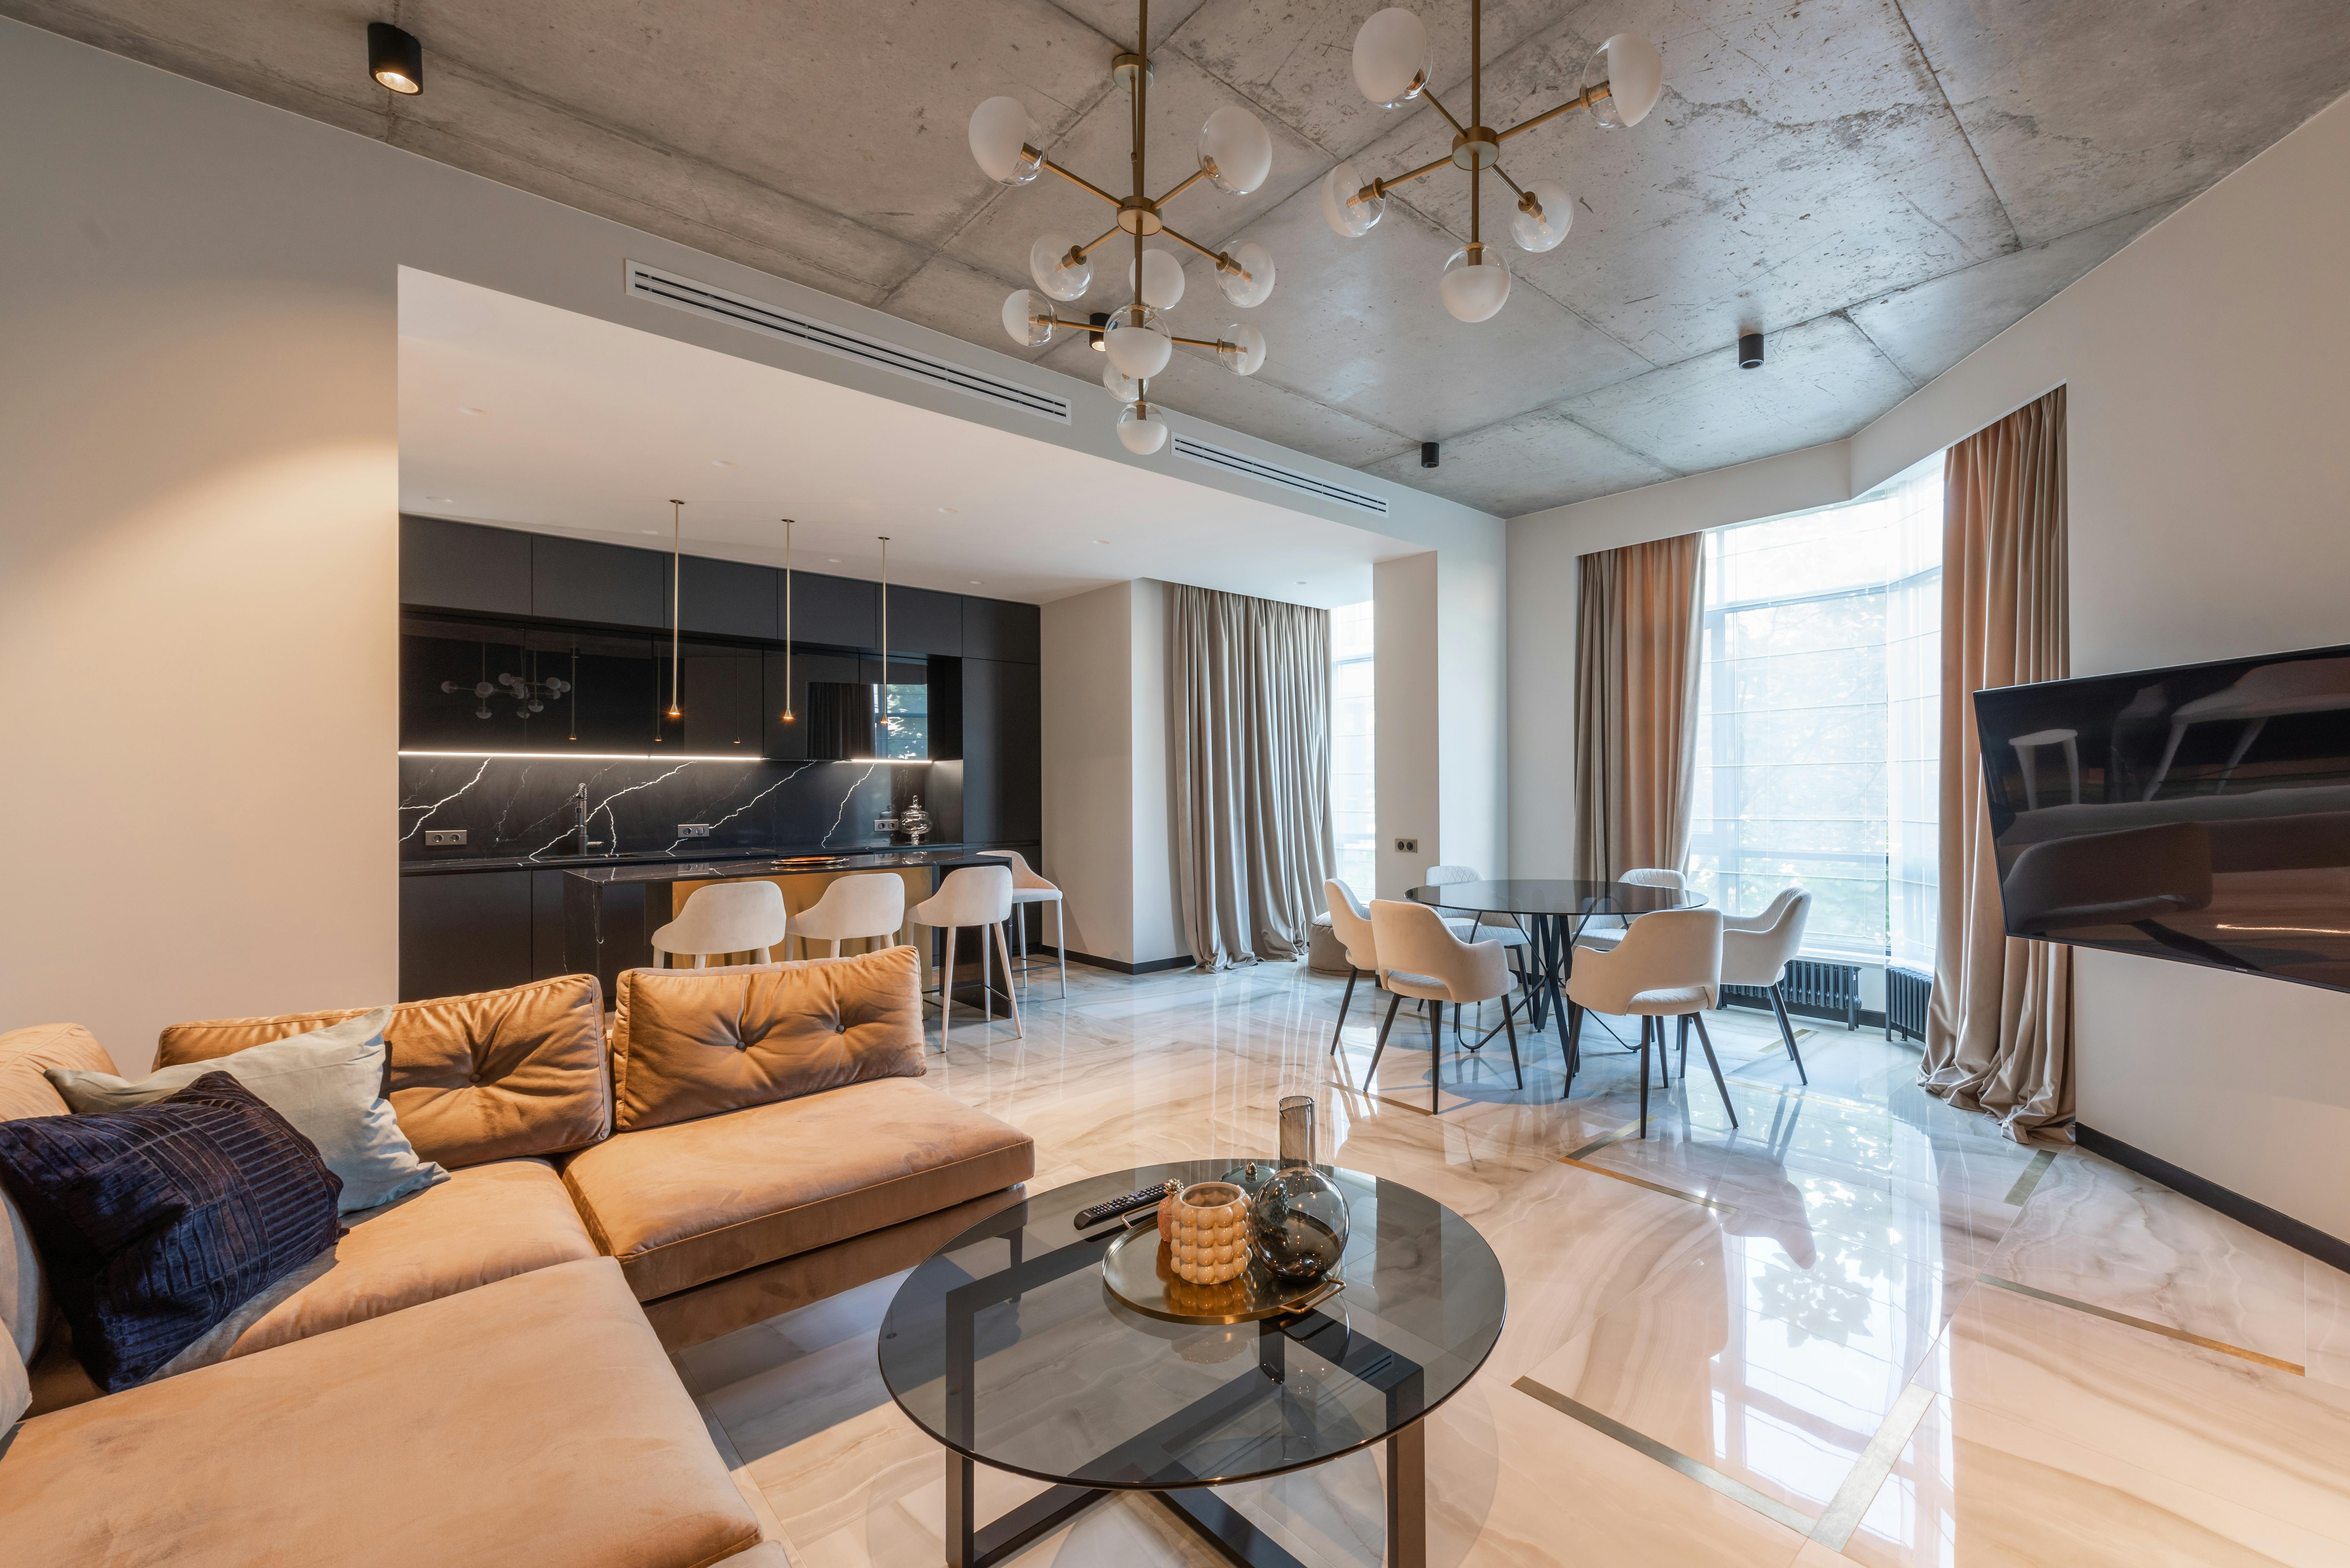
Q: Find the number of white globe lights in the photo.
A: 15